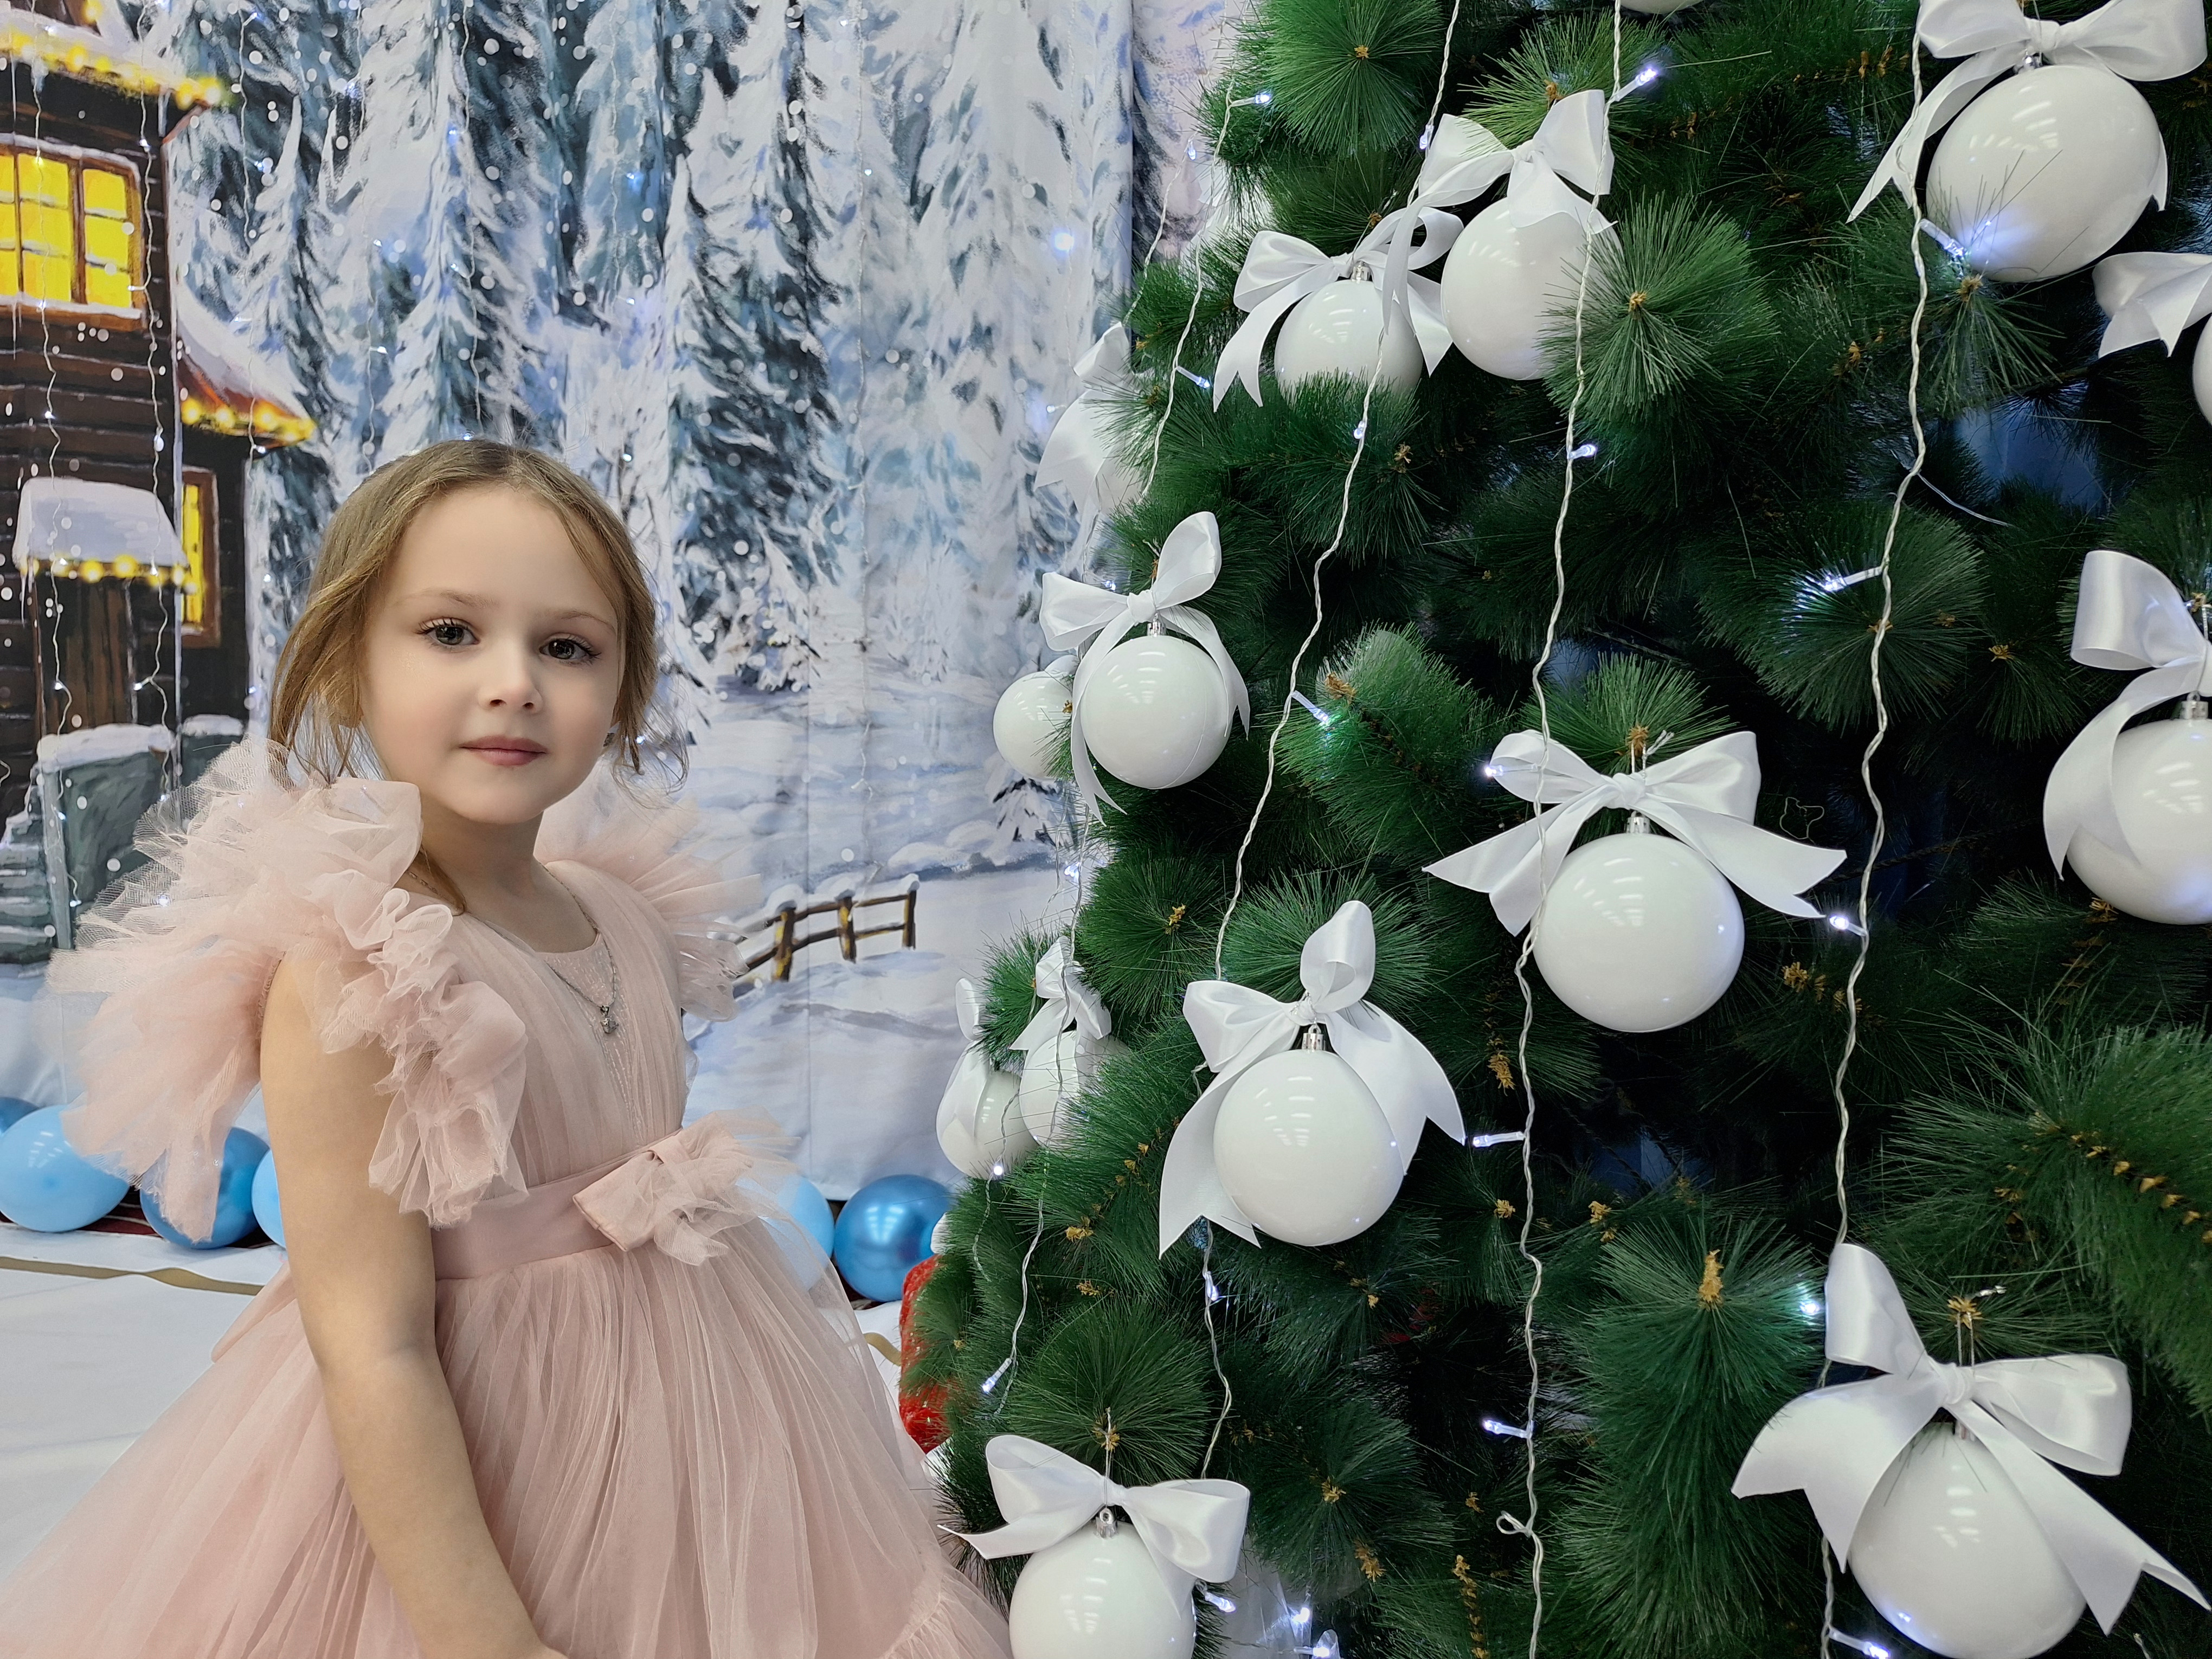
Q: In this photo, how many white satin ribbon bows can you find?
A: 13